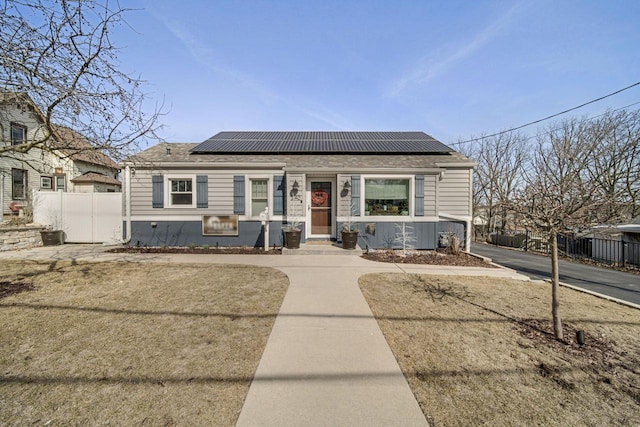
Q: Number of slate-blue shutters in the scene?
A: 6